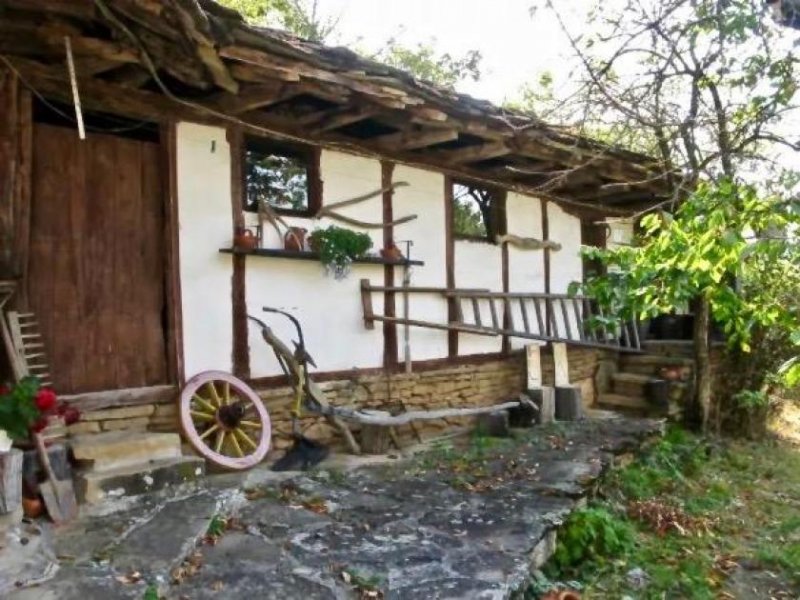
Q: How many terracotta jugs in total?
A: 3